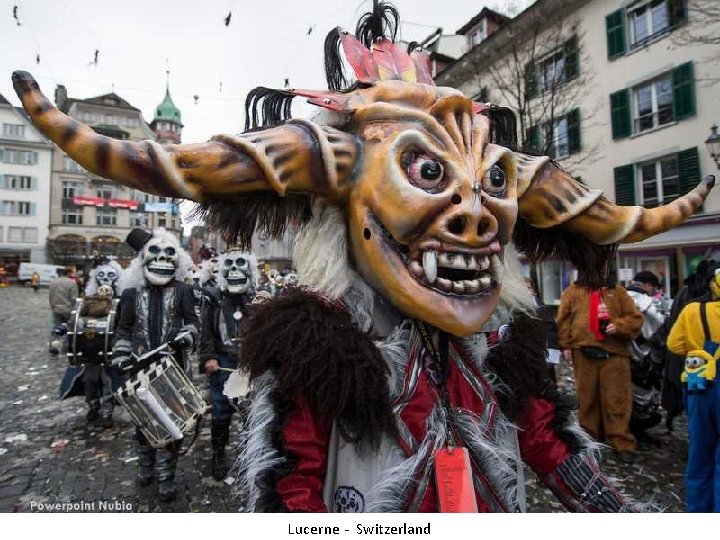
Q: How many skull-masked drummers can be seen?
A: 3